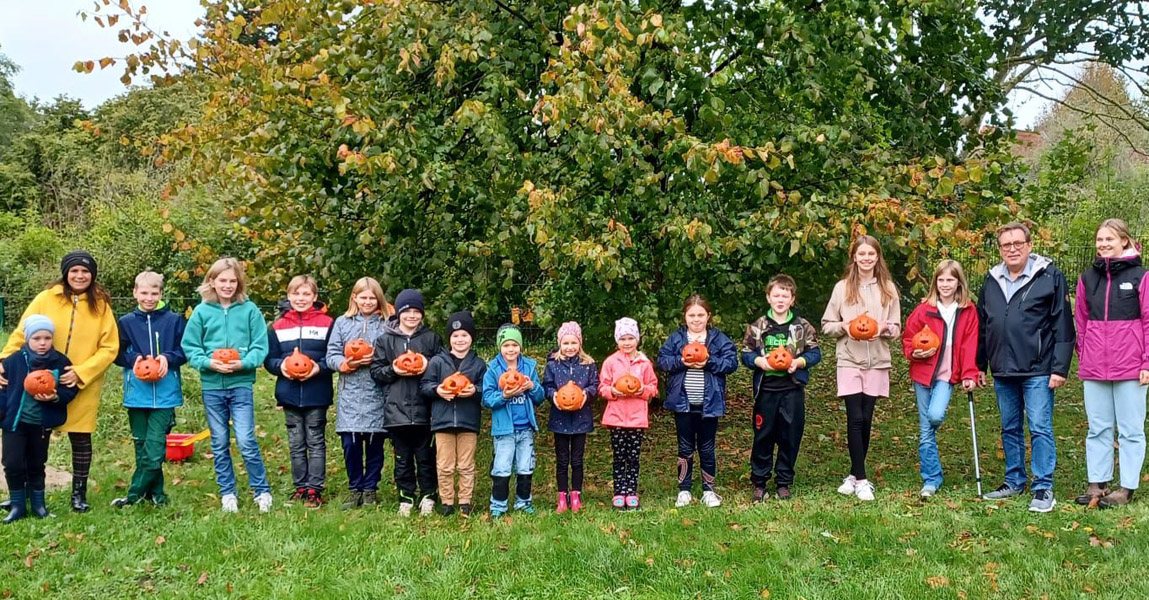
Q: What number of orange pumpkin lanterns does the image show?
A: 14